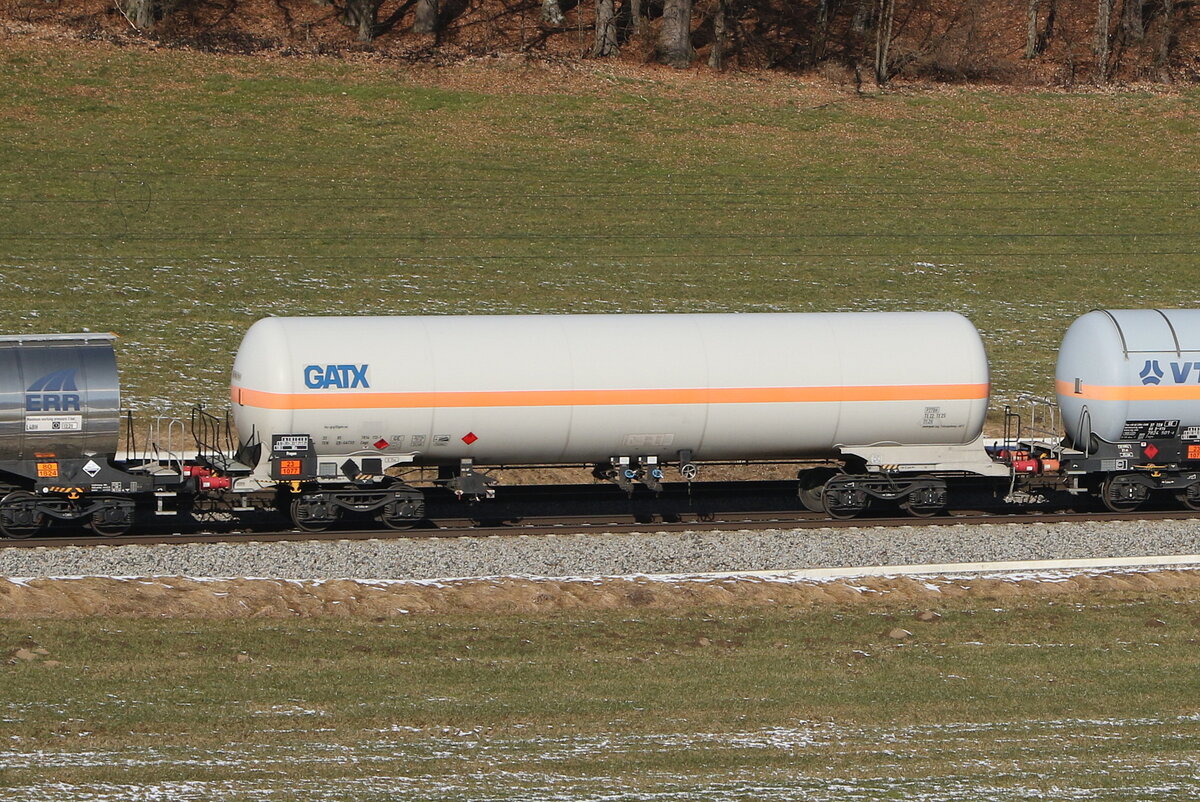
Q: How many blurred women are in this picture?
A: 0